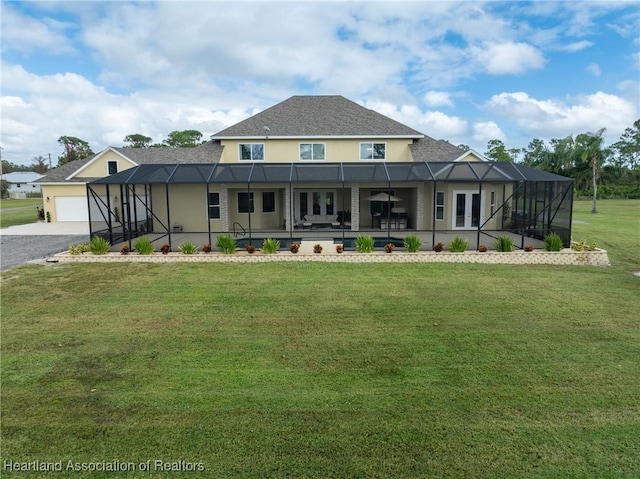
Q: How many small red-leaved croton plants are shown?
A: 11